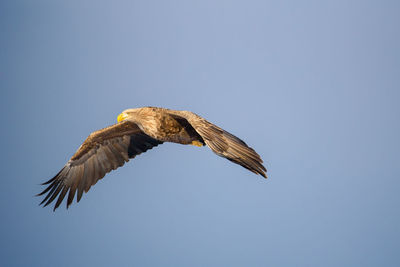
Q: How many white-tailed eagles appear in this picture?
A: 1